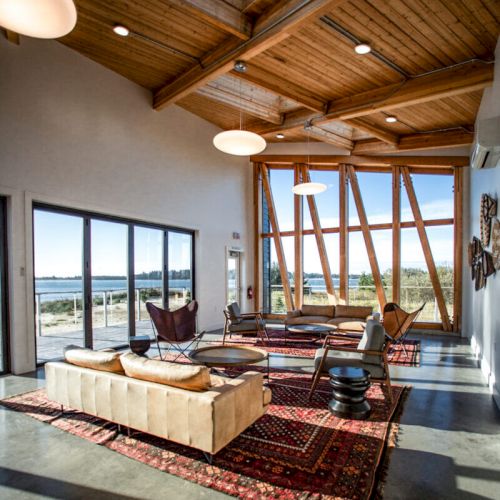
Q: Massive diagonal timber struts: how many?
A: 4